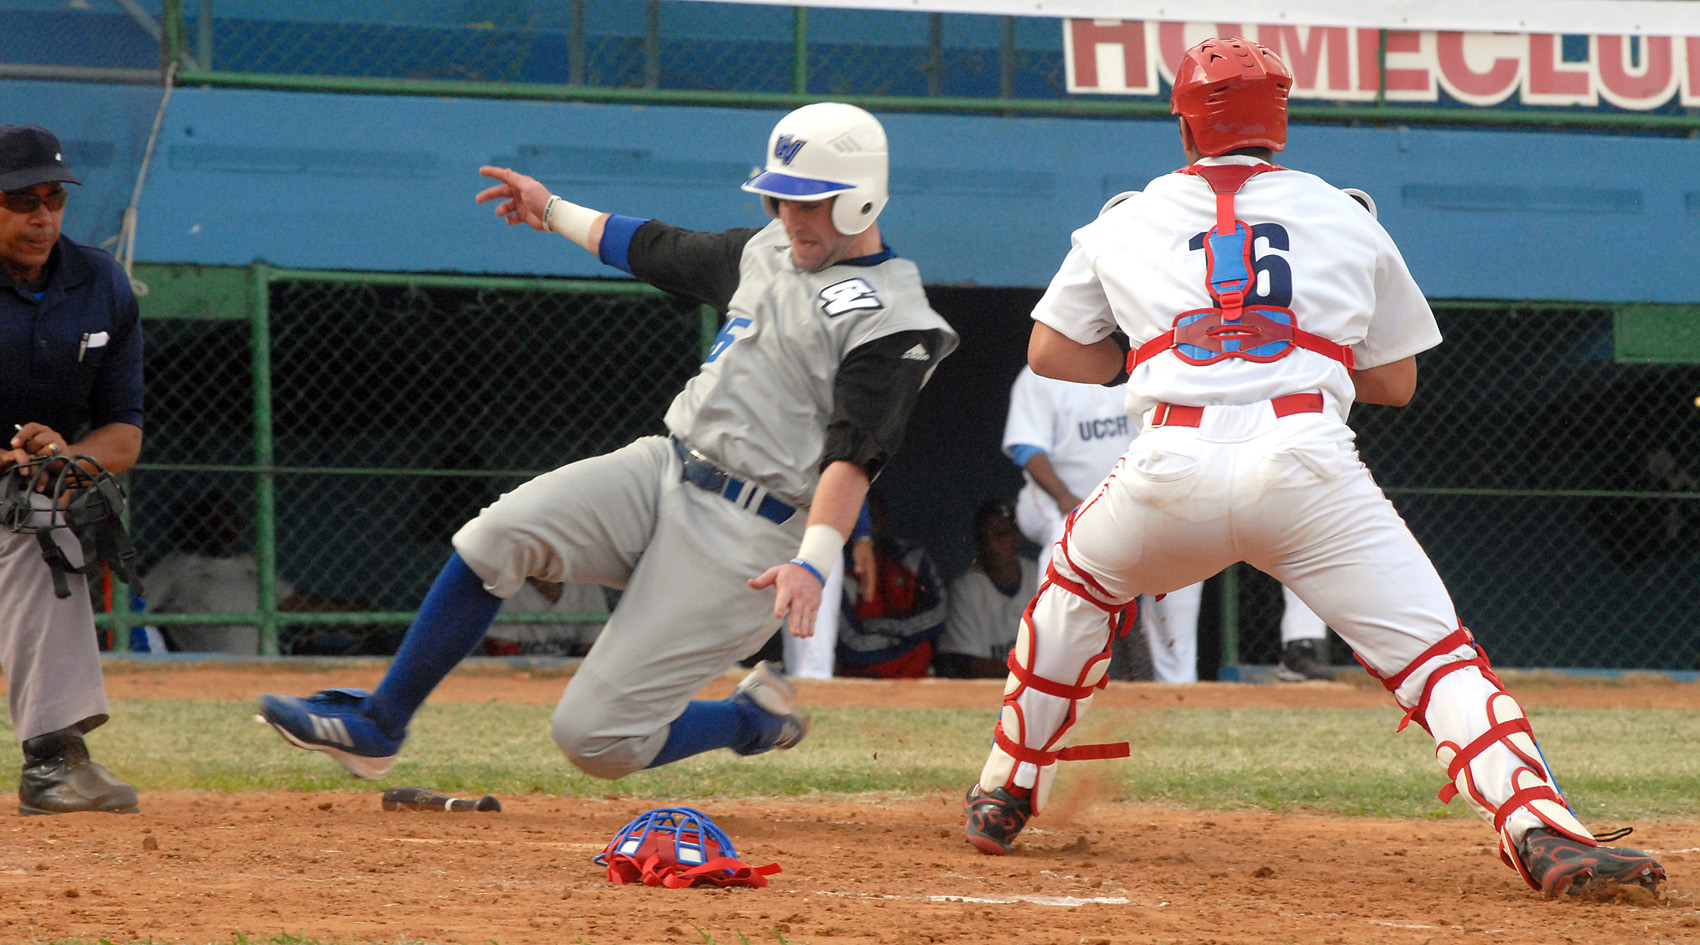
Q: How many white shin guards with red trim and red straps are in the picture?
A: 2